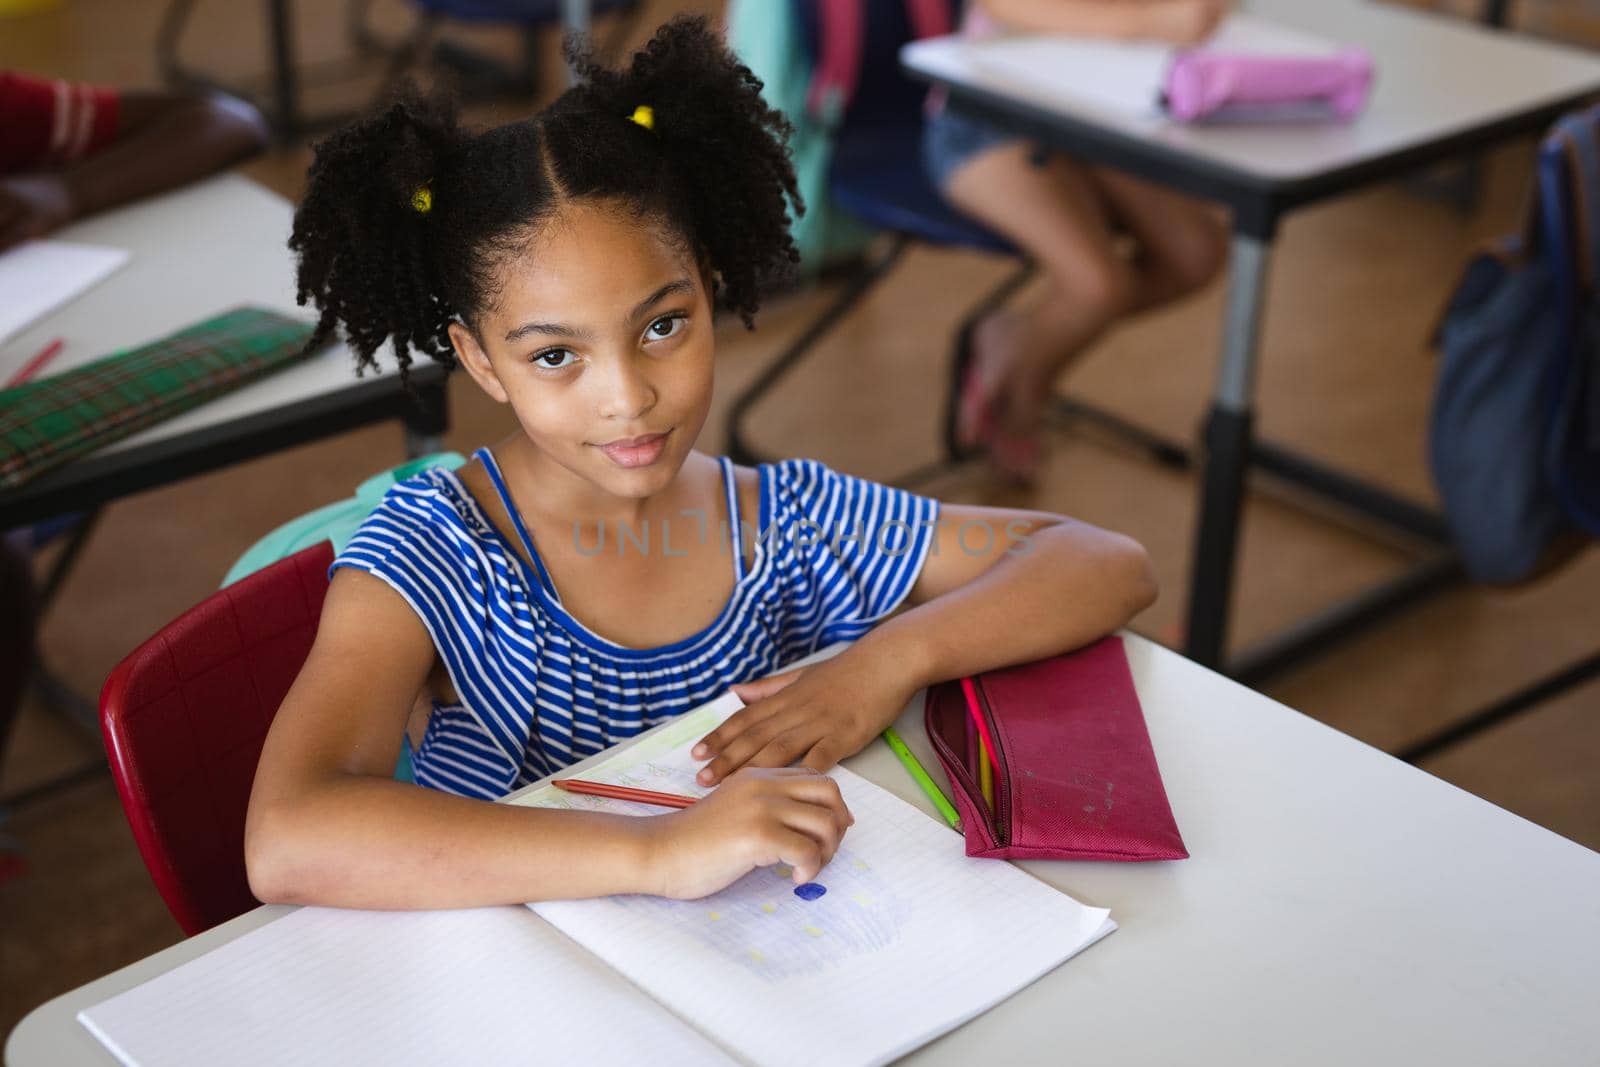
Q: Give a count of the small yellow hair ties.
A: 2